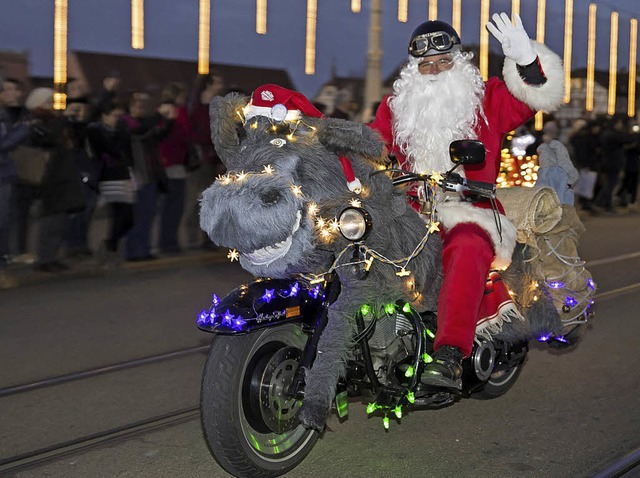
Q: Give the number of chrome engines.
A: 1